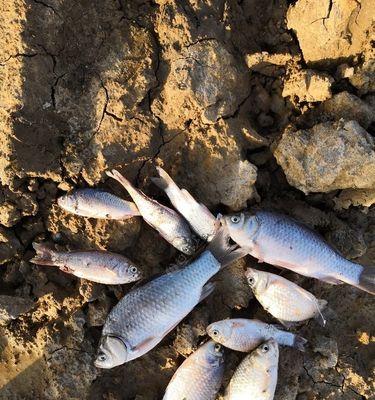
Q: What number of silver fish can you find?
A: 10